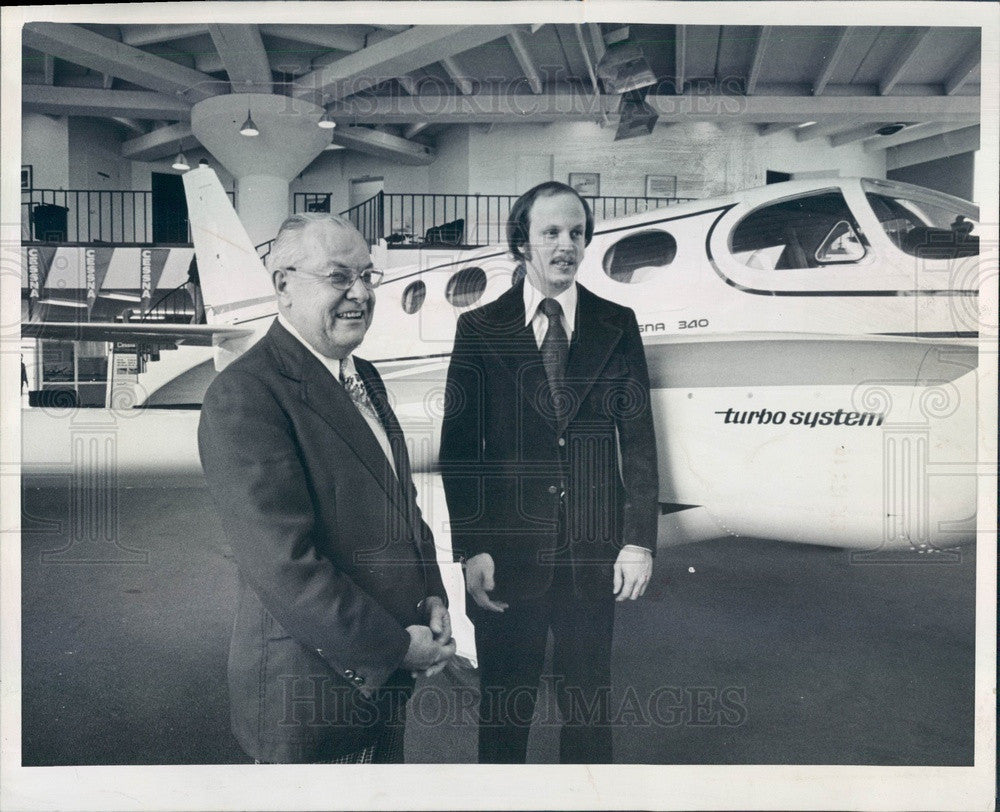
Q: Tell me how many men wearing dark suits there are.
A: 2